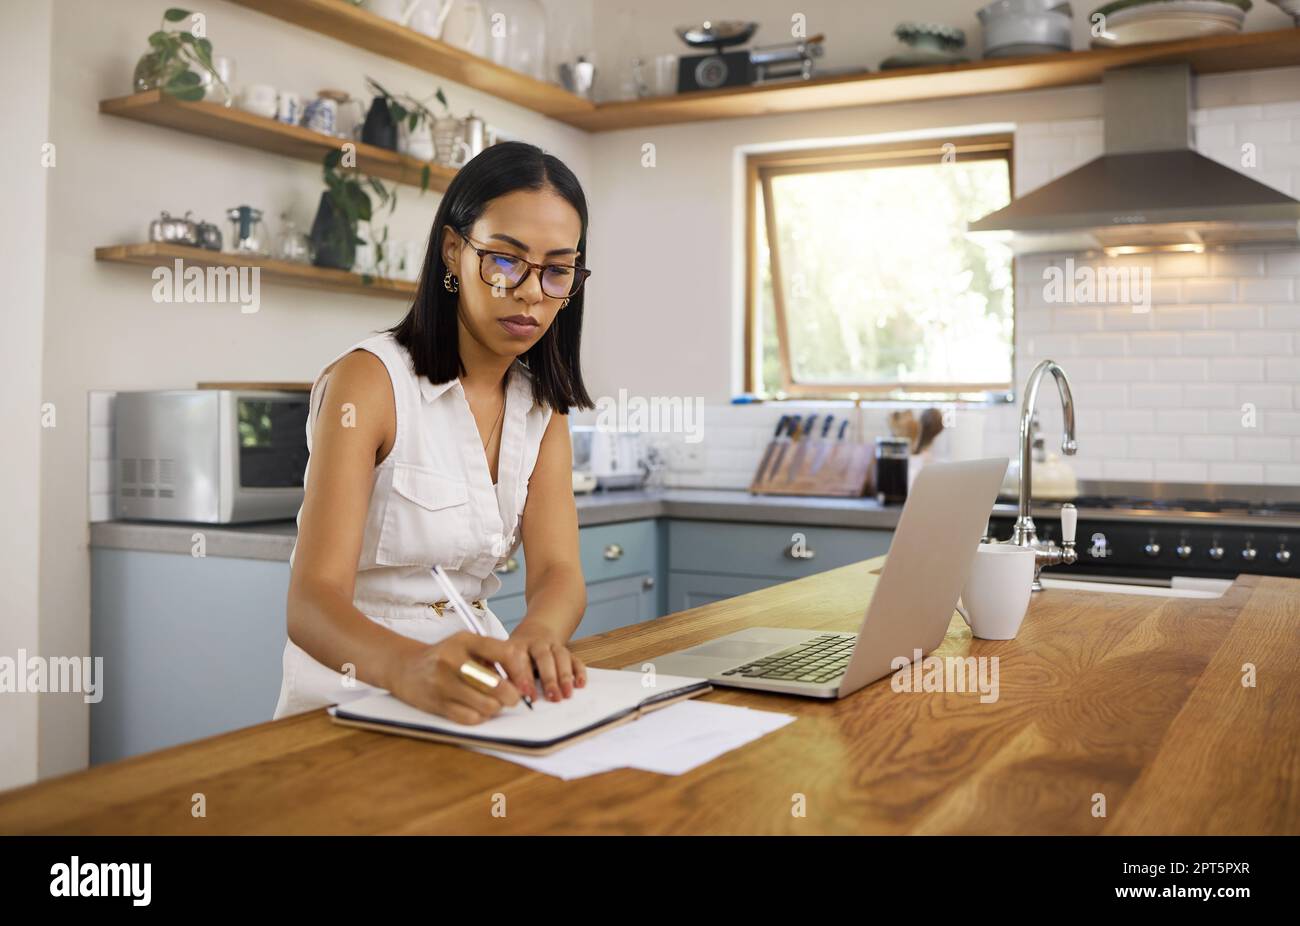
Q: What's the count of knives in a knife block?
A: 5